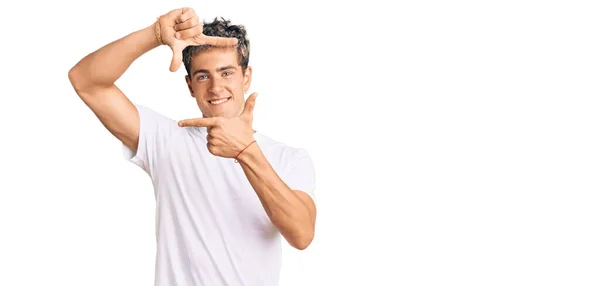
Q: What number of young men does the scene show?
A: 1